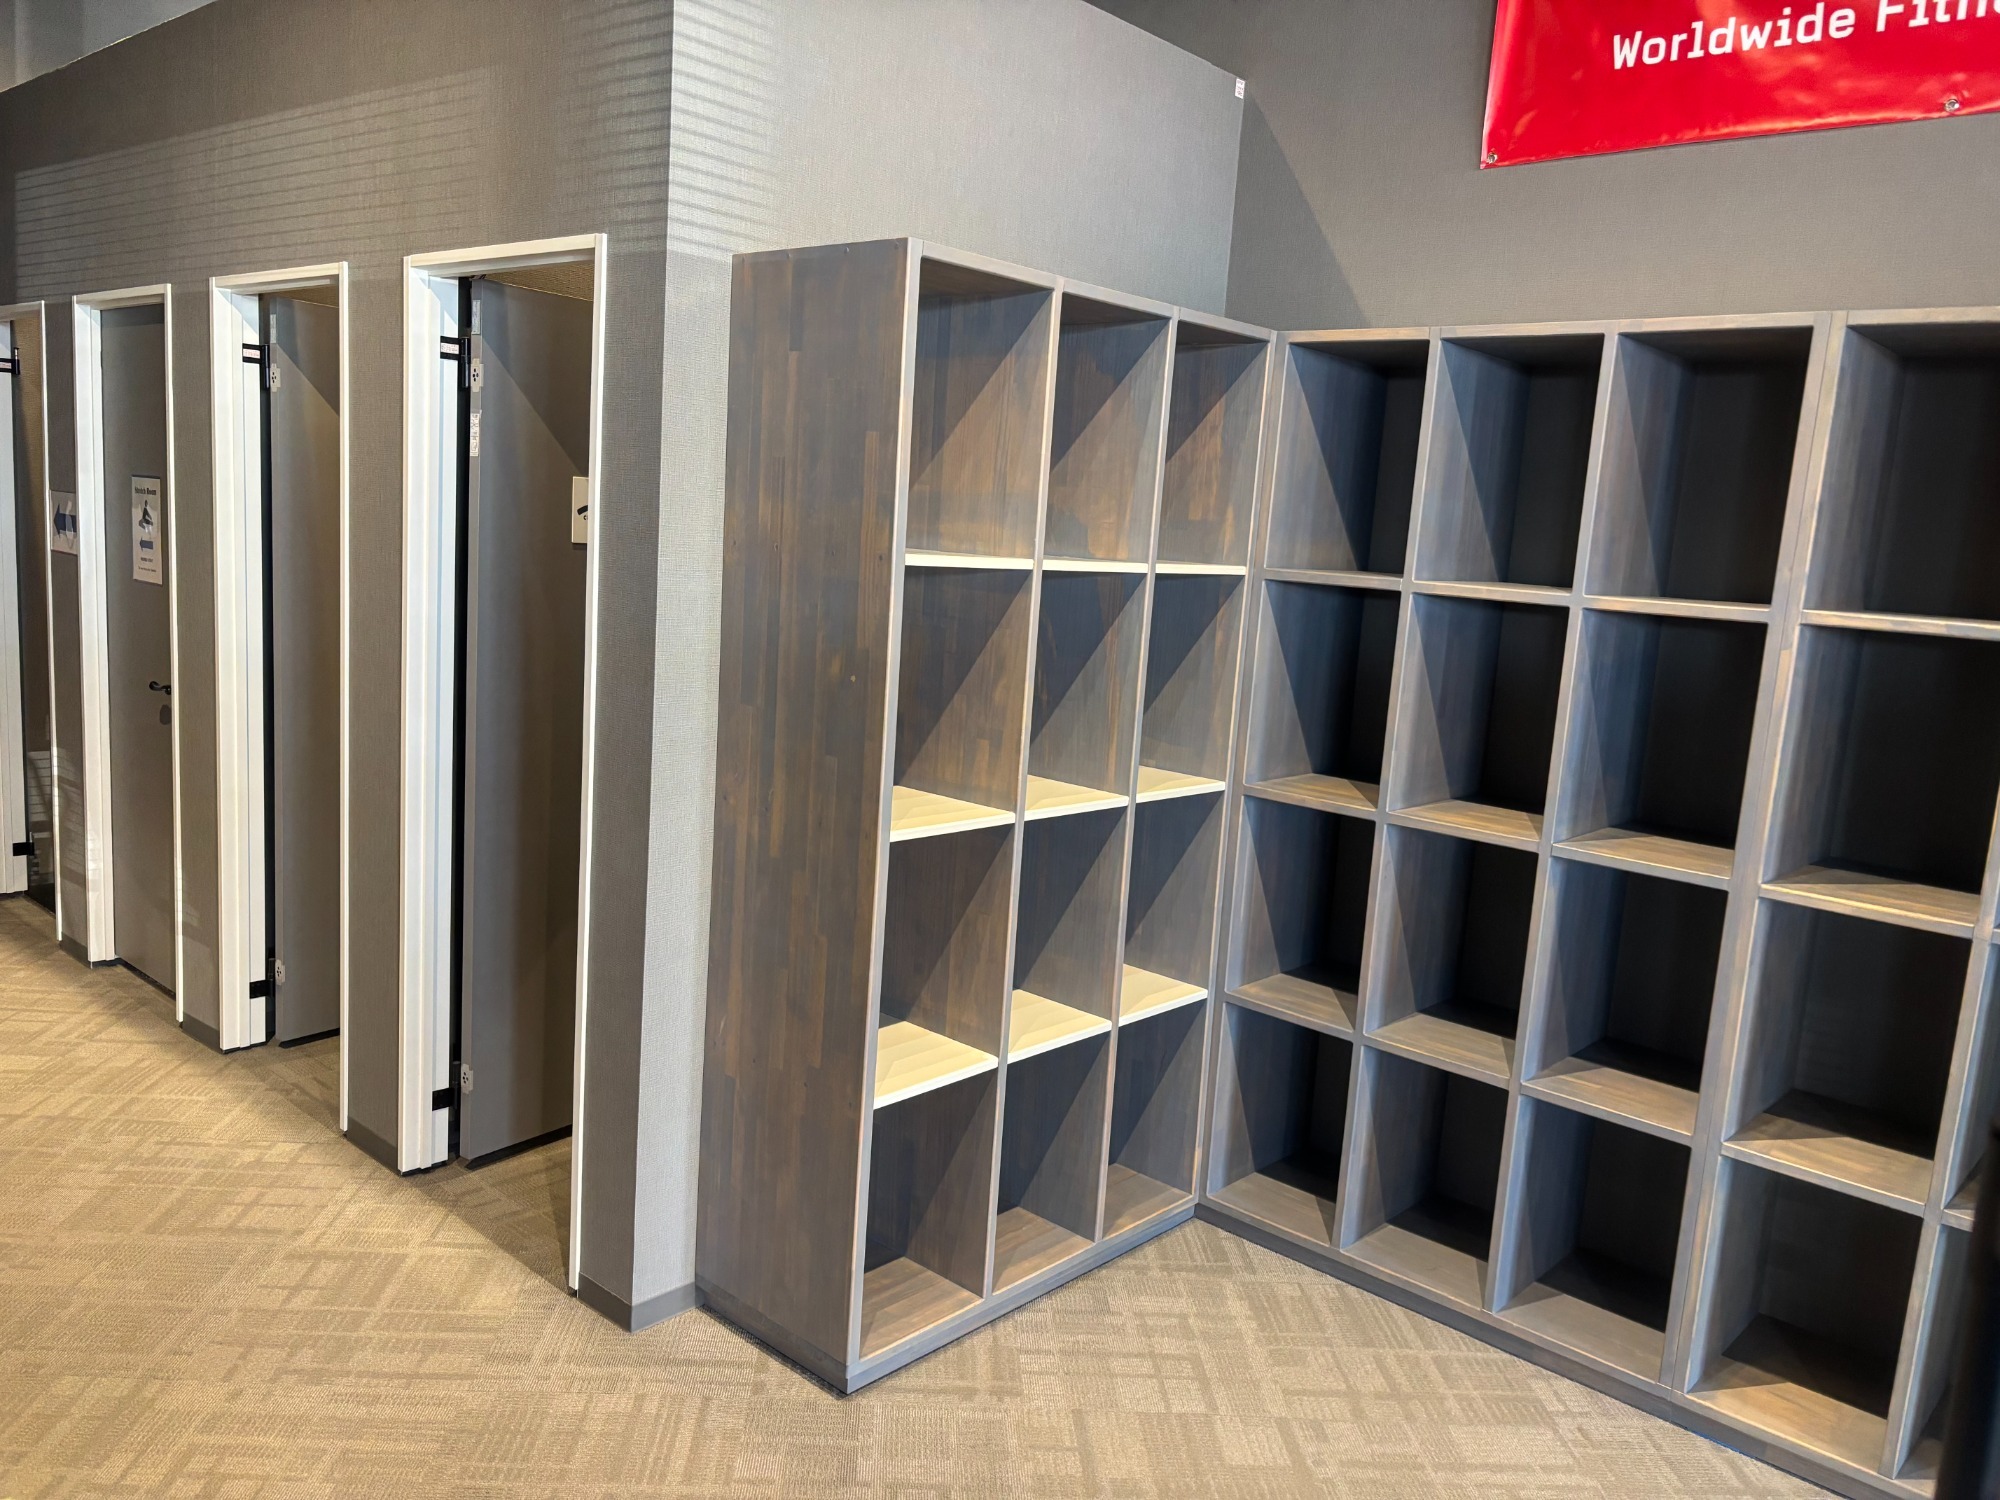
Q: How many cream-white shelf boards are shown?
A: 9